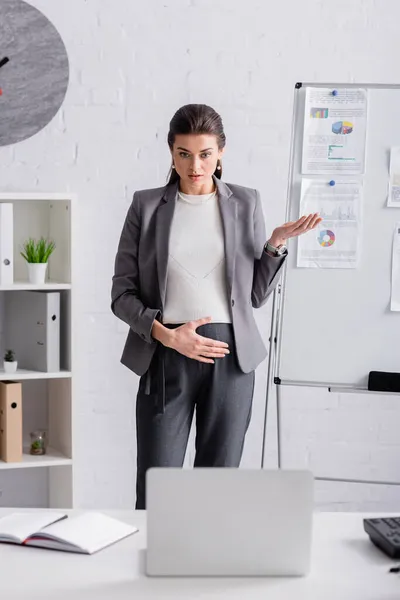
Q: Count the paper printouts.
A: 4